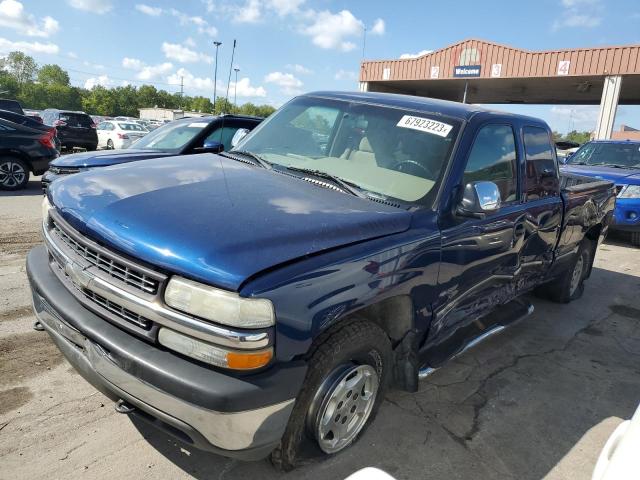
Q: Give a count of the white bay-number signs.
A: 4